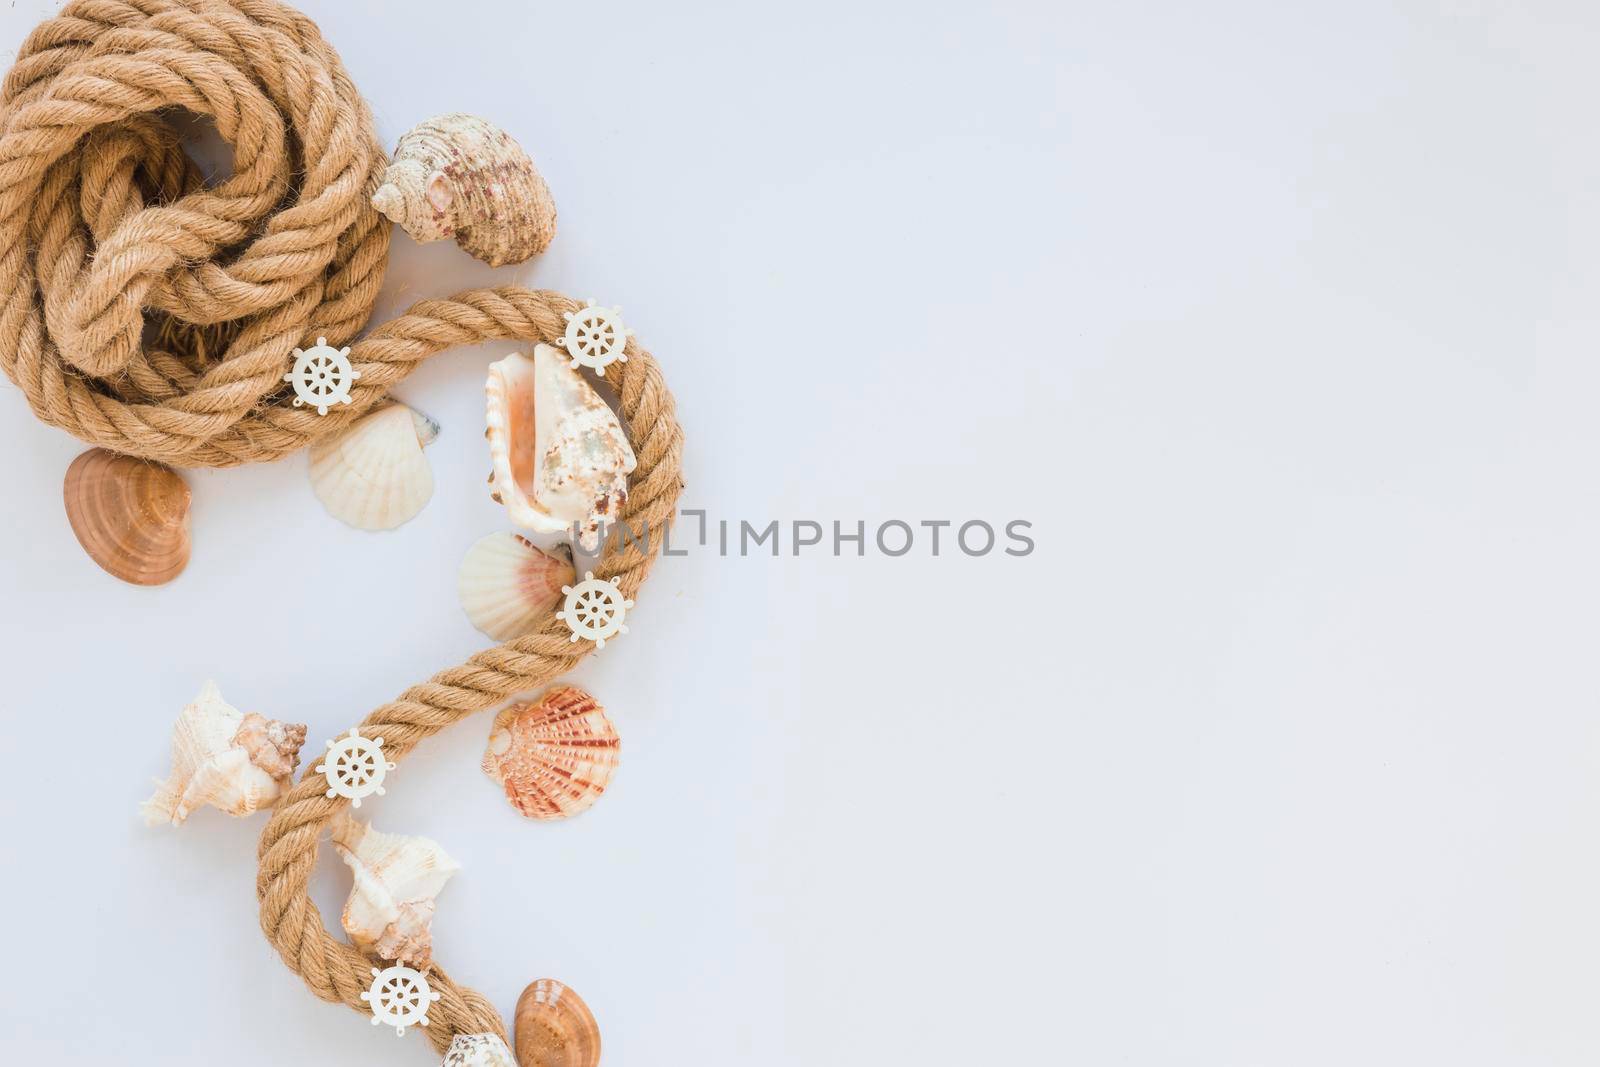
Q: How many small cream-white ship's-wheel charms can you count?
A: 5